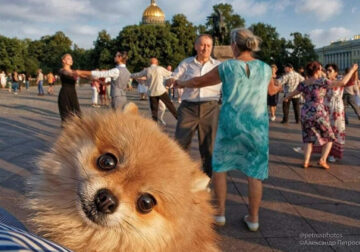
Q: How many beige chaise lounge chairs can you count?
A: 0